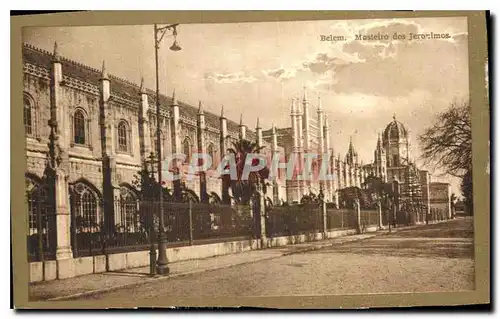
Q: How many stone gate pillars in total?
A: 5